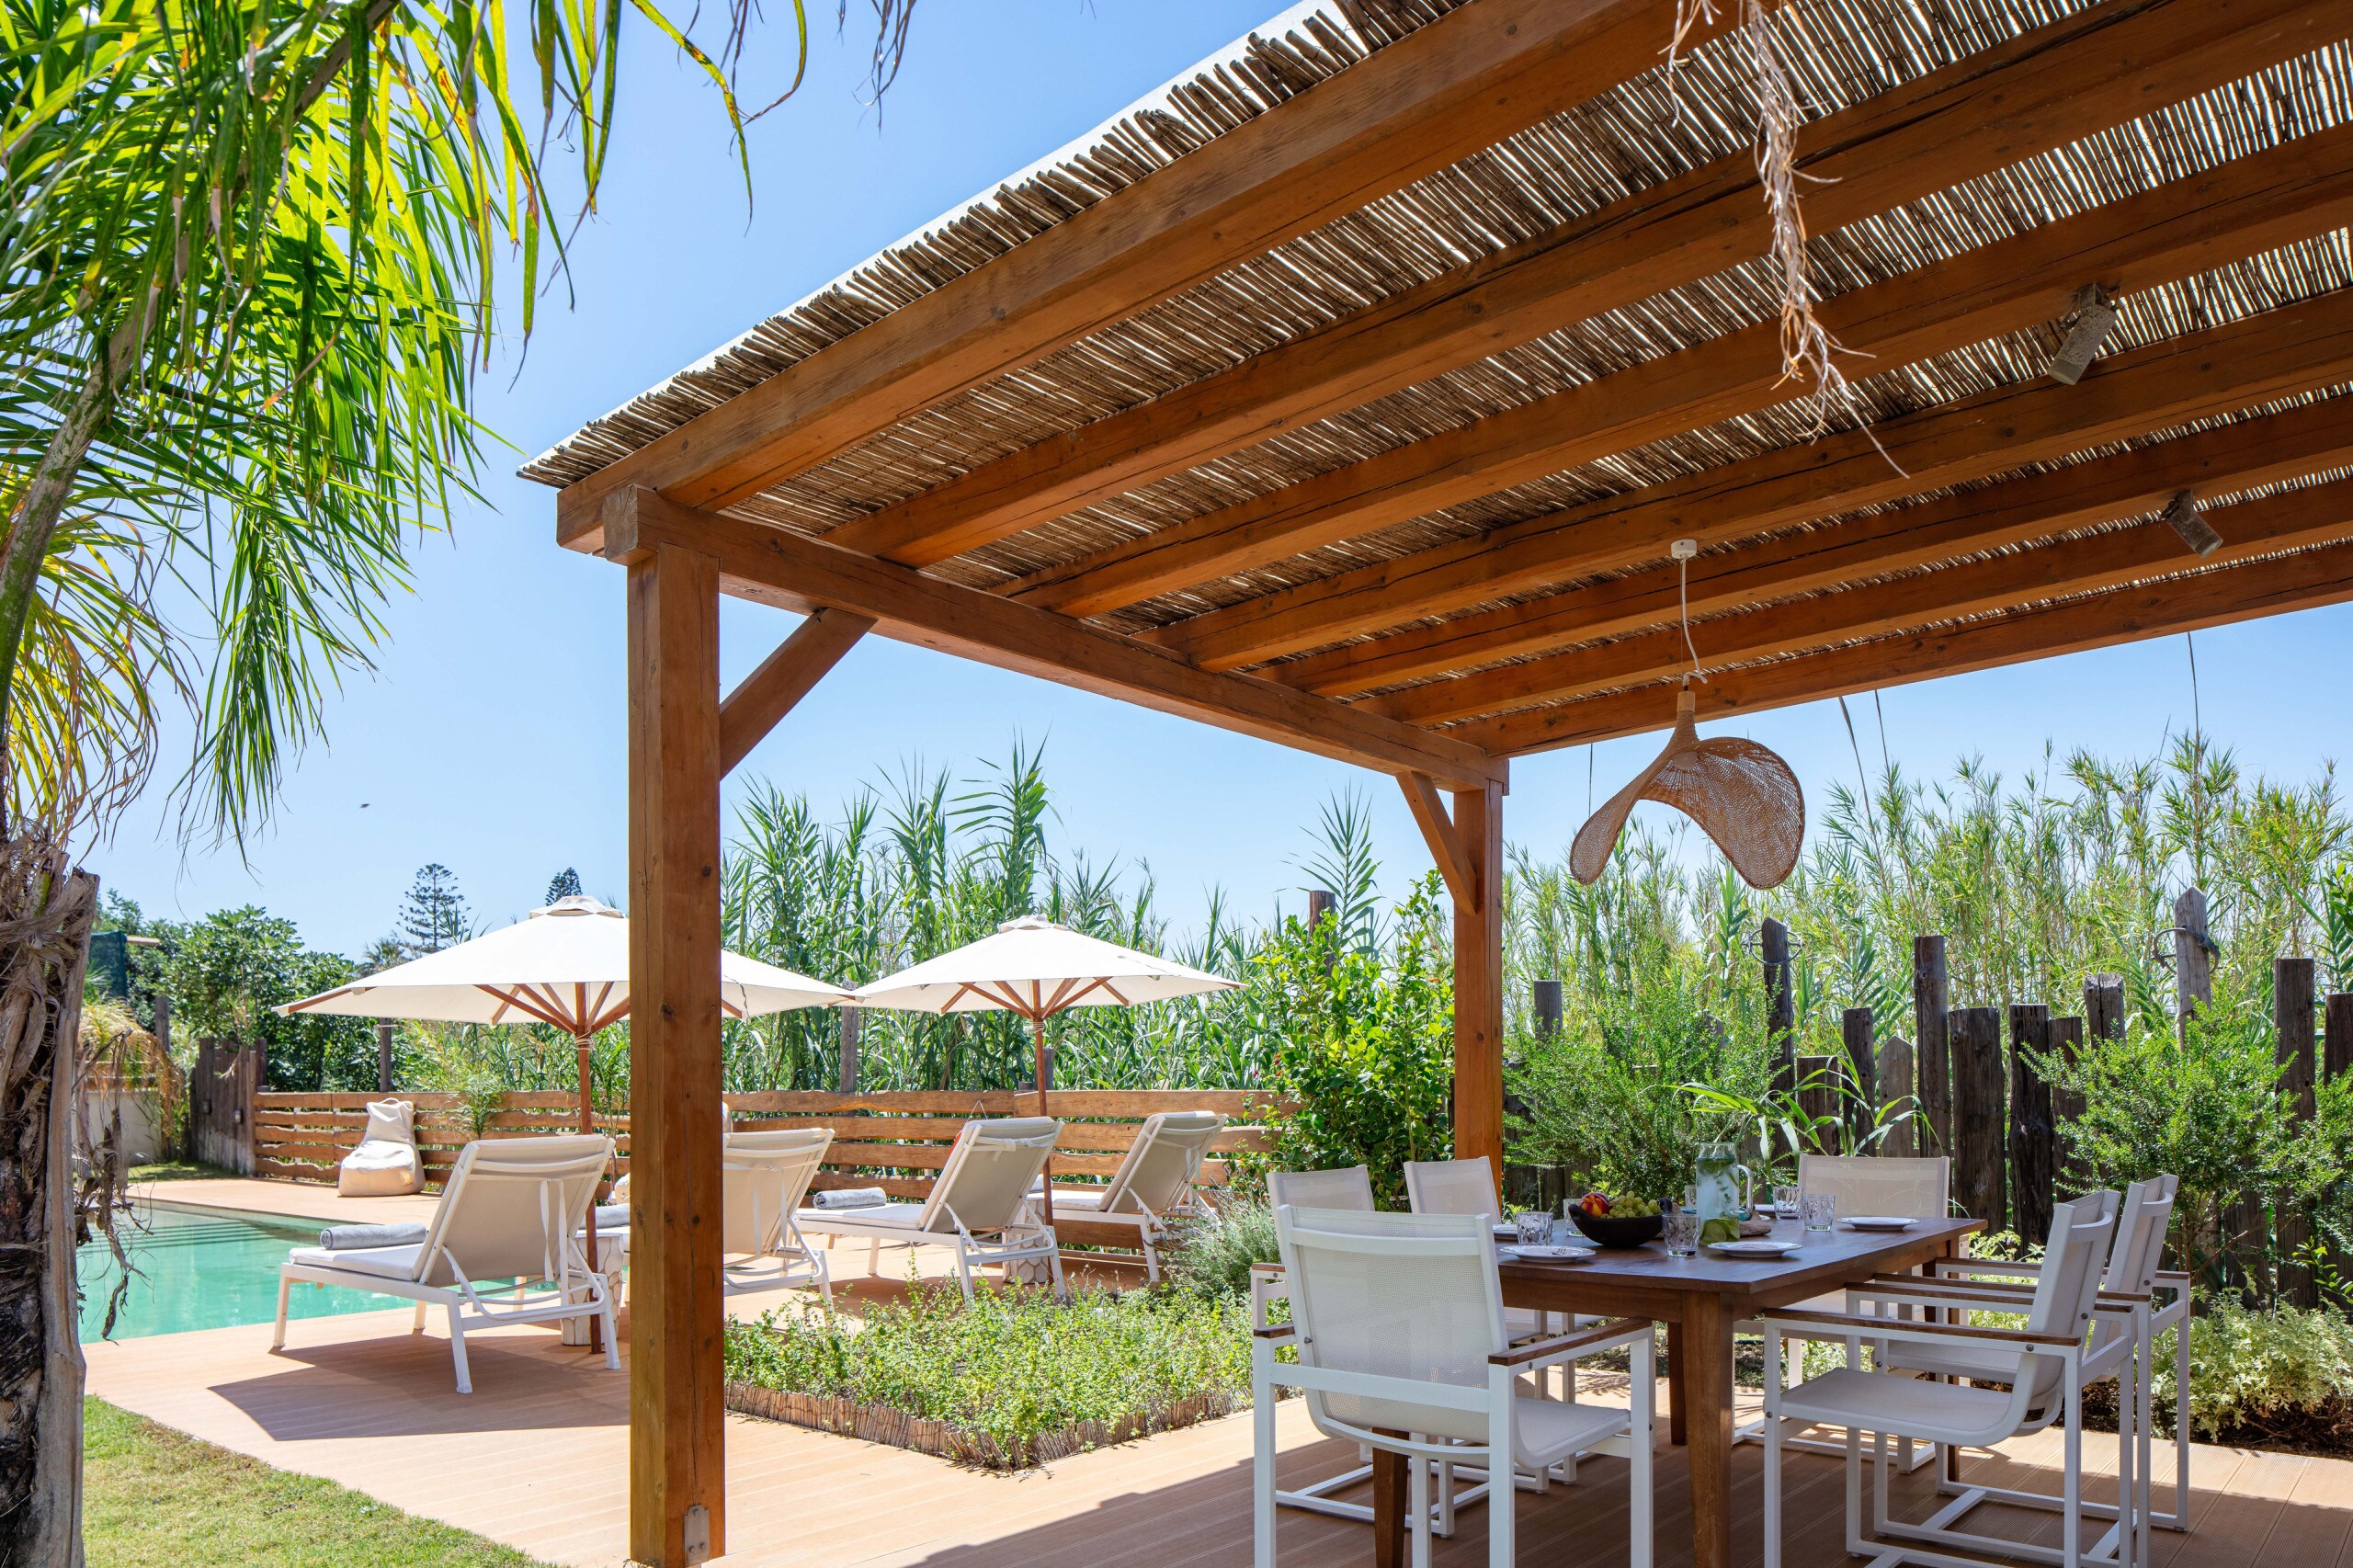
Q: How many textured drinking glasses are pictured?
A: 6